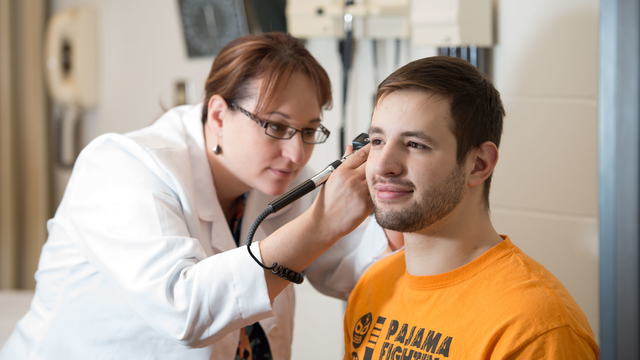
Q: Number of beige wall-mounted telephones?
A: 1